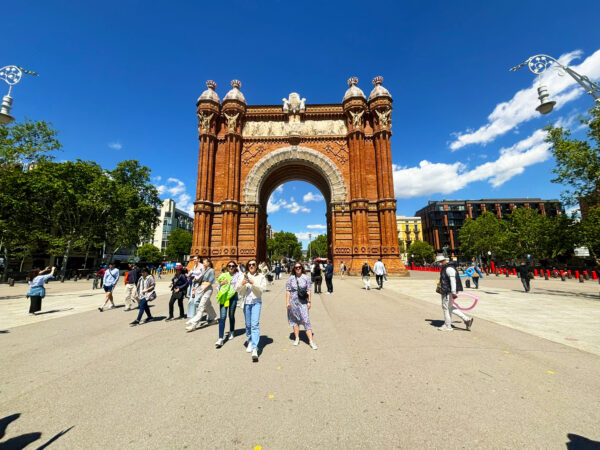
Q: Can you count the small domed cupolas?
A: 4